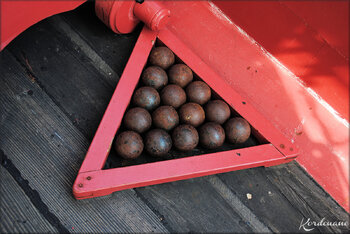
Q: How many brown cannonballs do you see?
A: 15